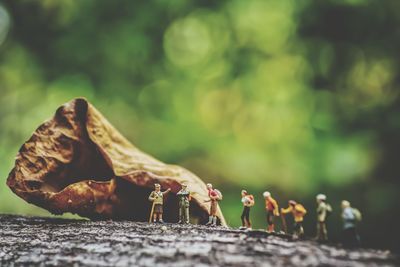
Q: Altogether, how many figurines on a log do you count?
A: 8